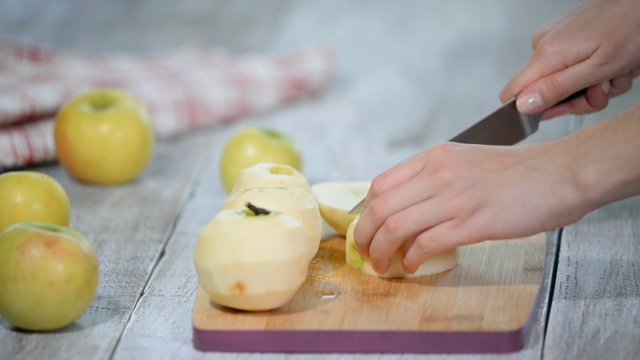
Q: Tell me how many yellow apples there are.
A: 4